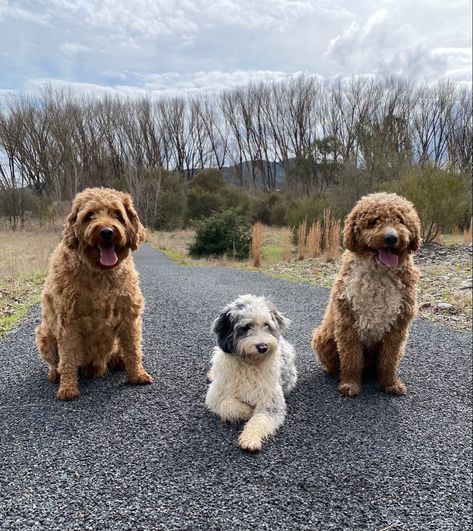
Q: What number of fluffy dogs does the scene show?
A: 3